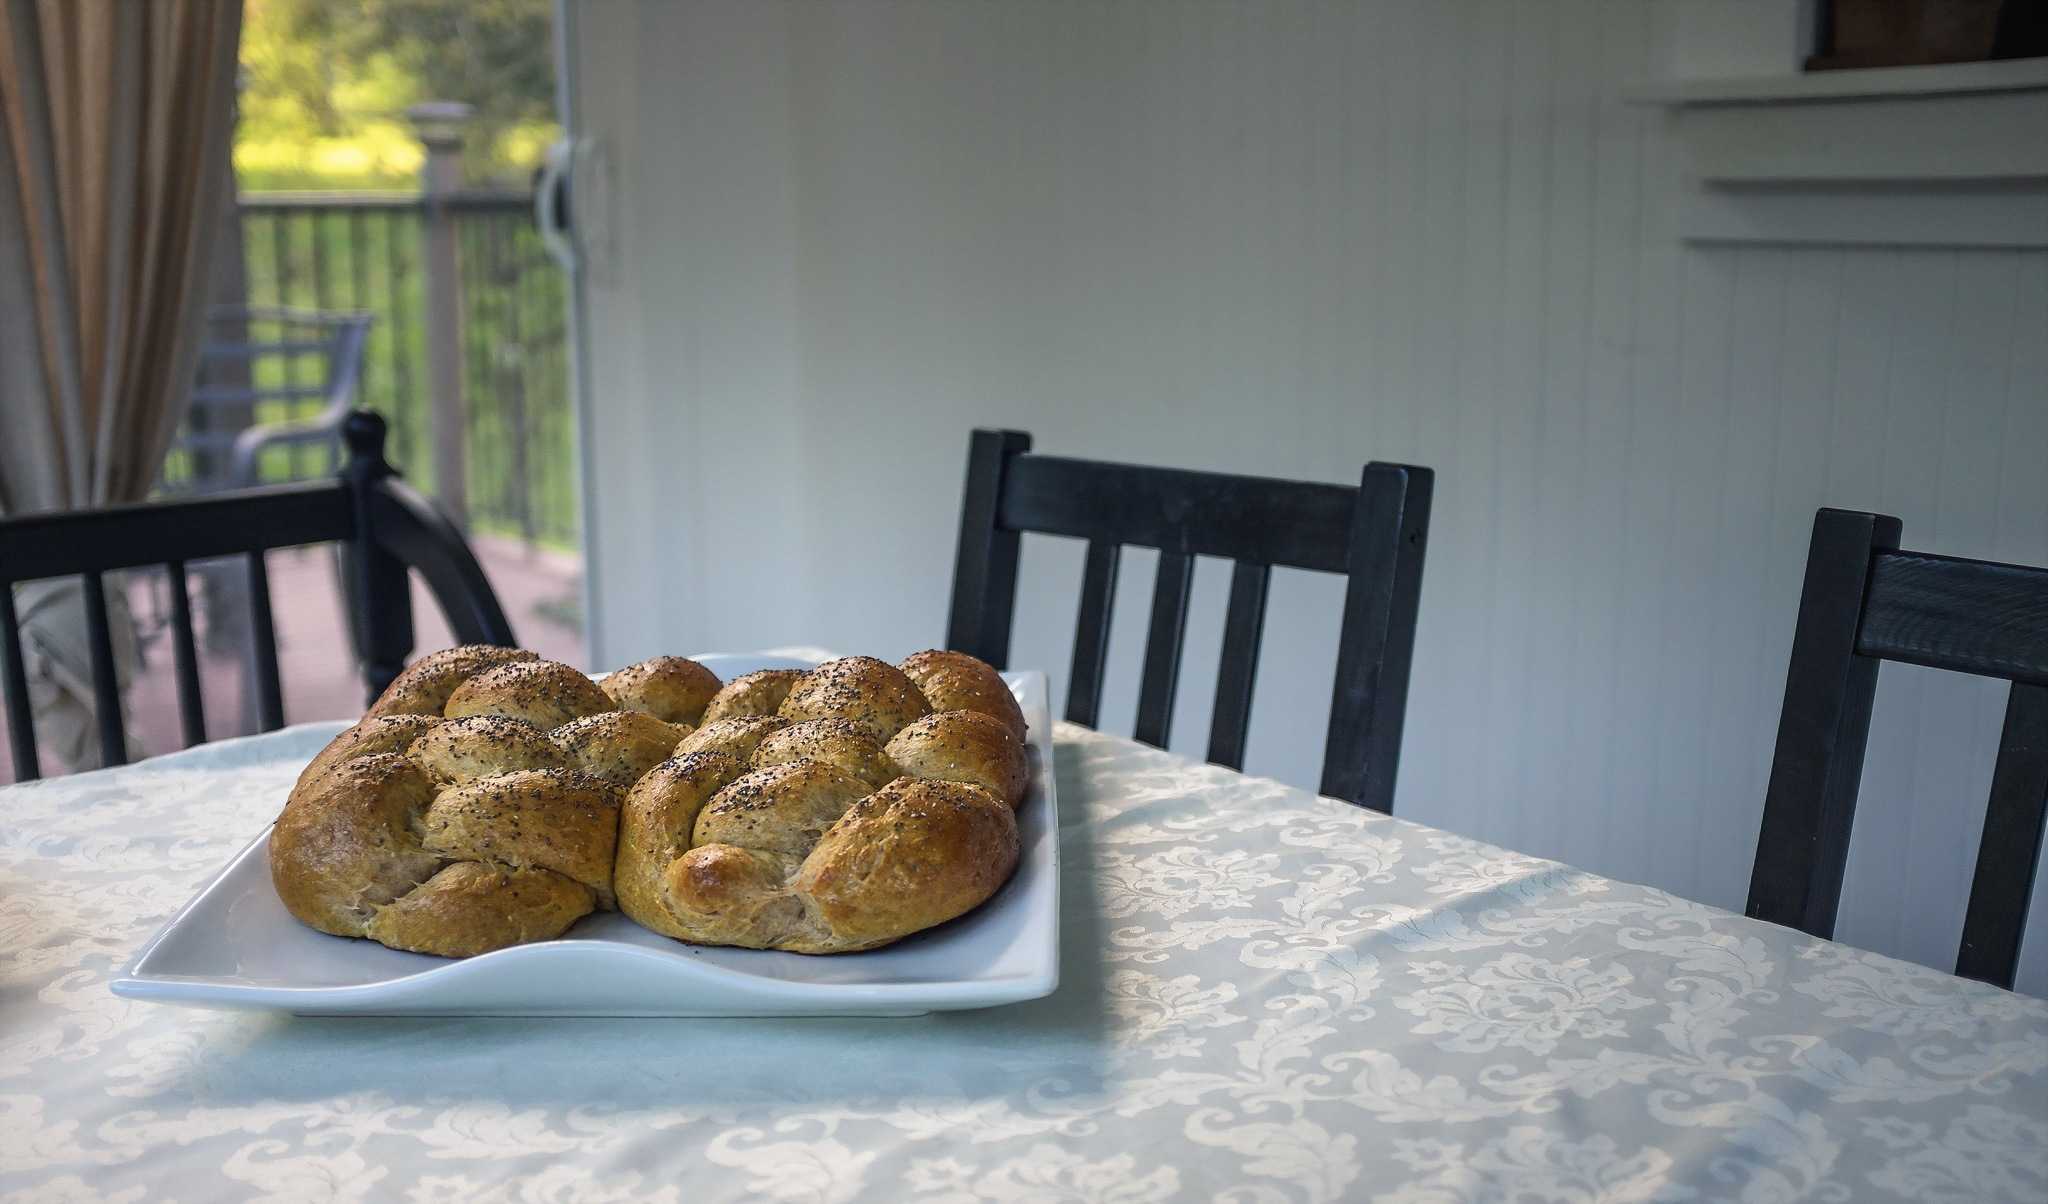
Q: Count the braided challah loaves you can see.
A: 2